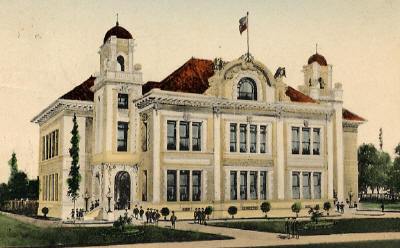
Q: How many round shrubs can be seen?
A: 7